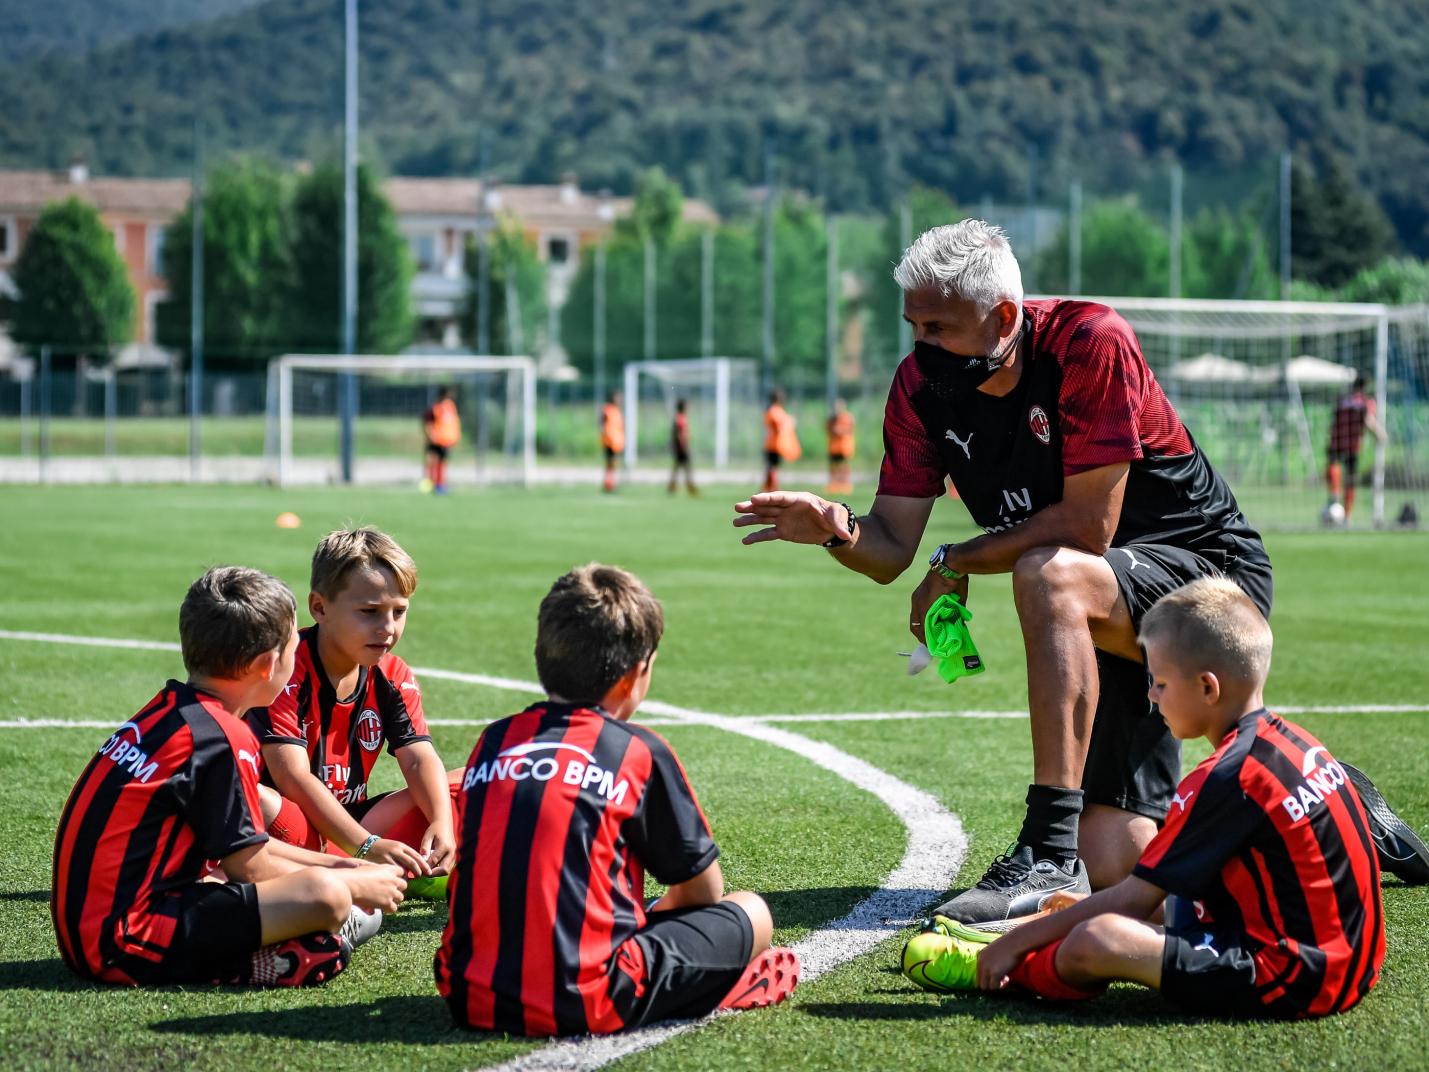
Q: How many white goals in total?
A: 3